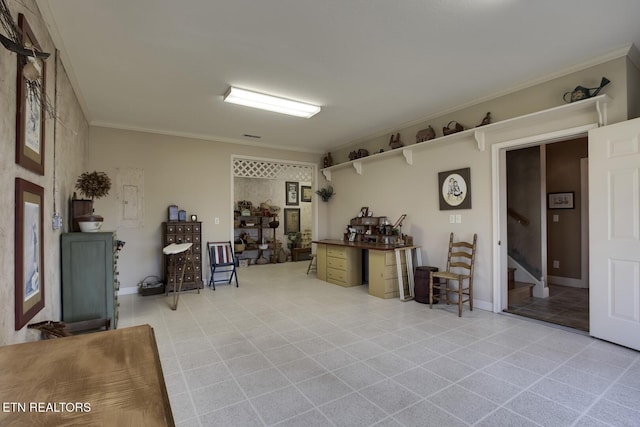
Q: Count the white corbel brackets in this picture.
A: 5